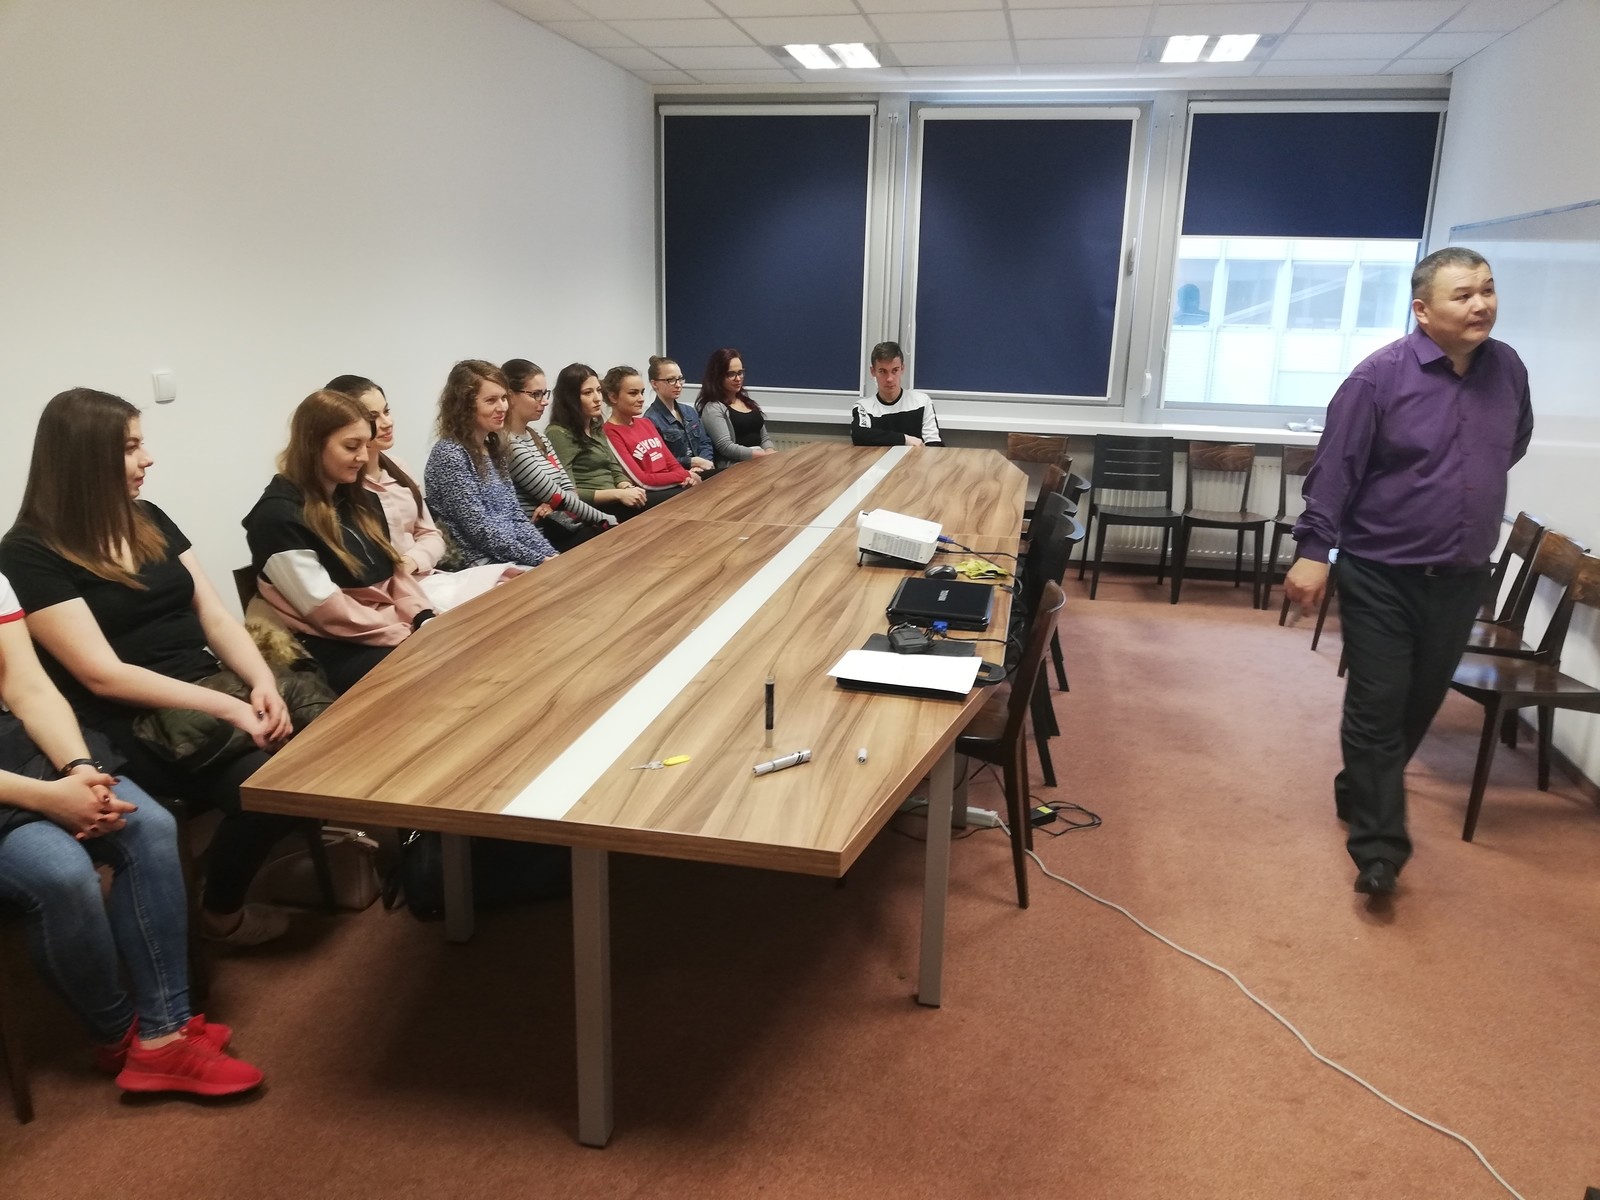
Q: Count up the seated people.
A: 11